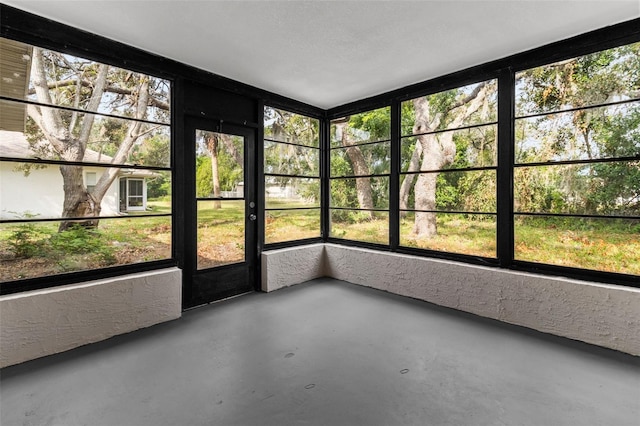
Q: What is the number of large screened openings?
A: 5